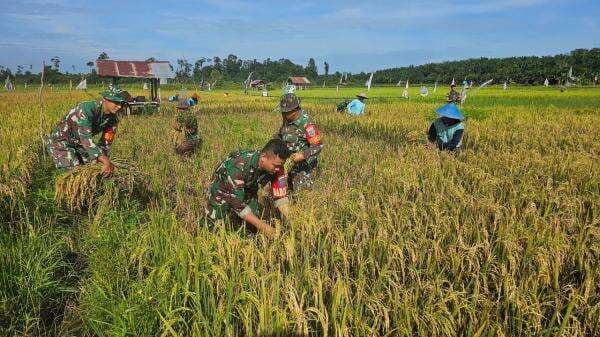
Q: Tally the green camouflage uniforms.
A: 4